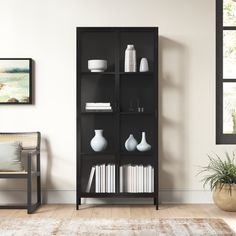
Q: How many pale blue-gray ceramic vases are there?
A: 3